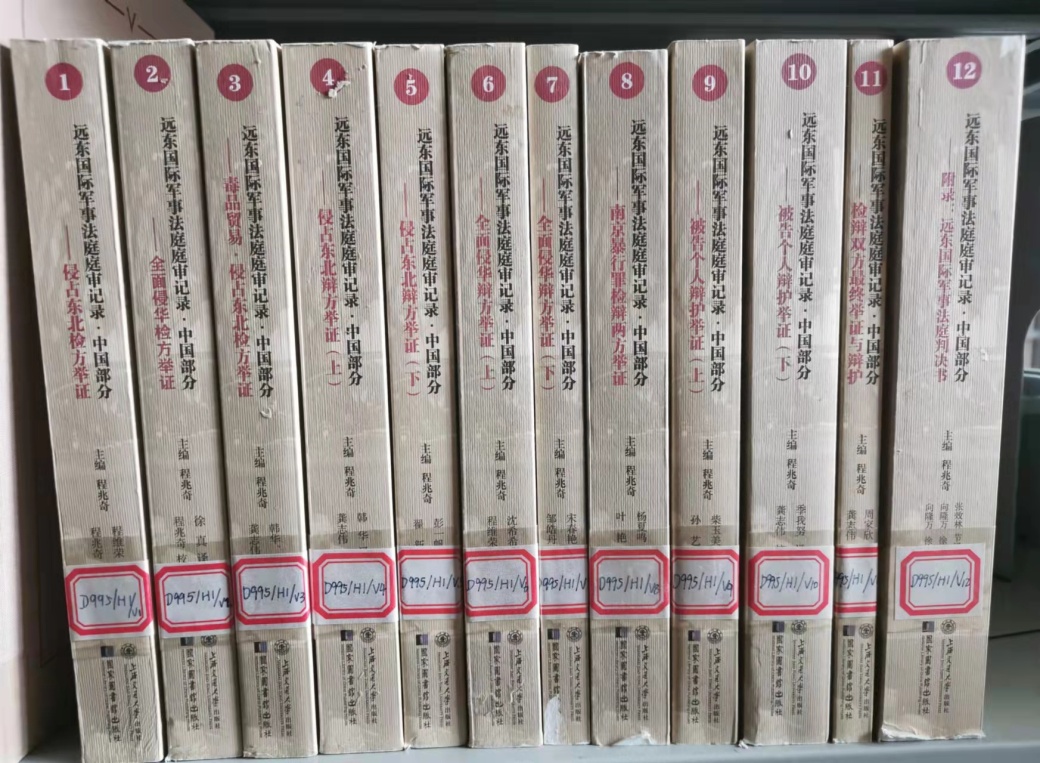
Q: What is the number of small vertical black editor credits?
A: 12